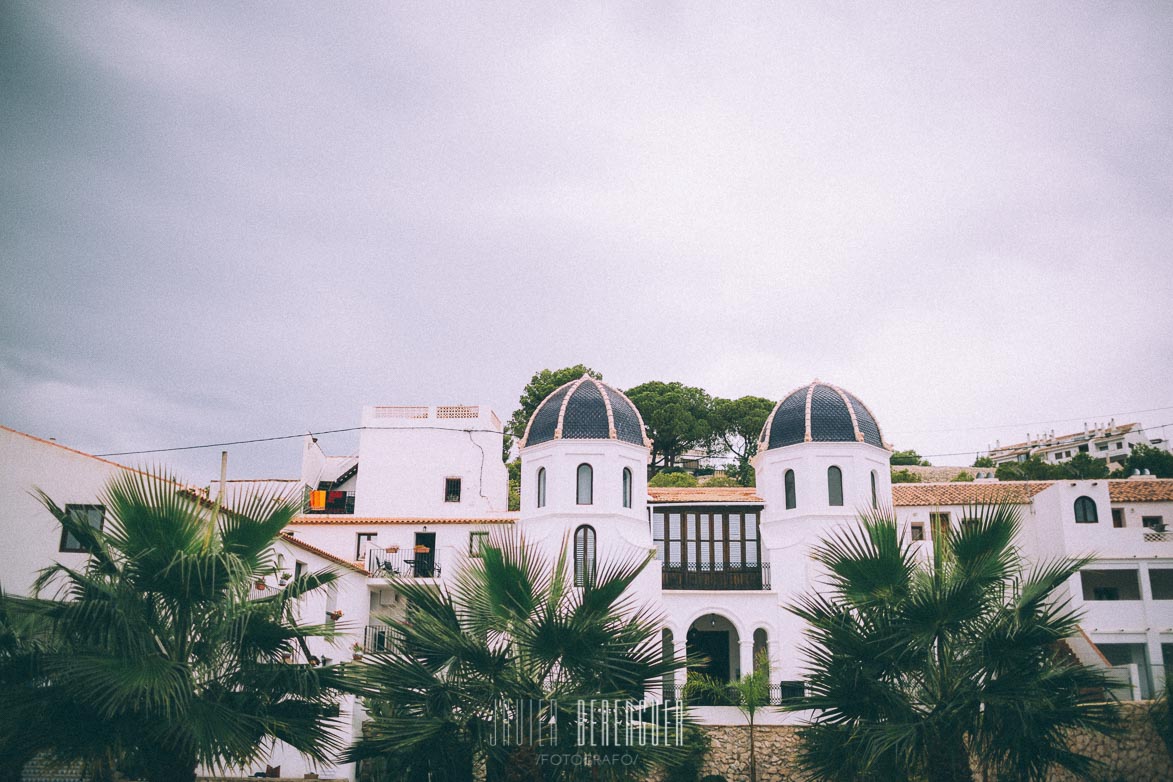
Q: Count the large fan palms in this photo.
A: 3